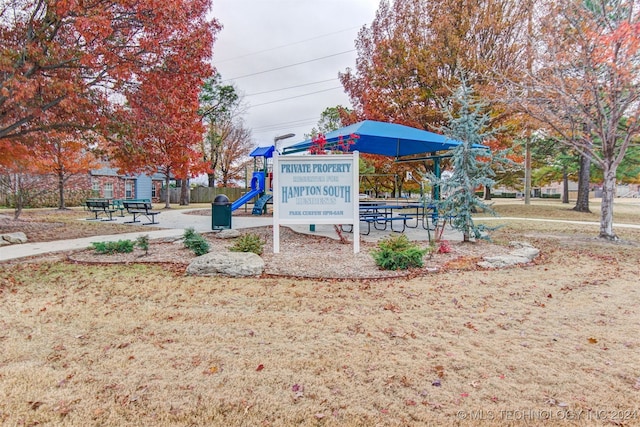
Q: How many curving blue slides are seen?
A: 1